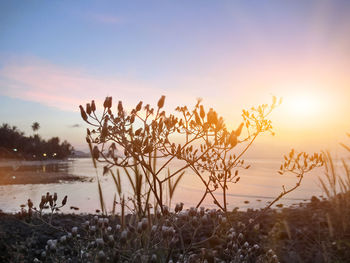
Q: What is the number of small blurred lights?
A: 3